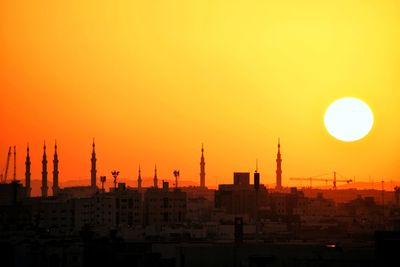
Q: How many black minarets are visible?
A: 8